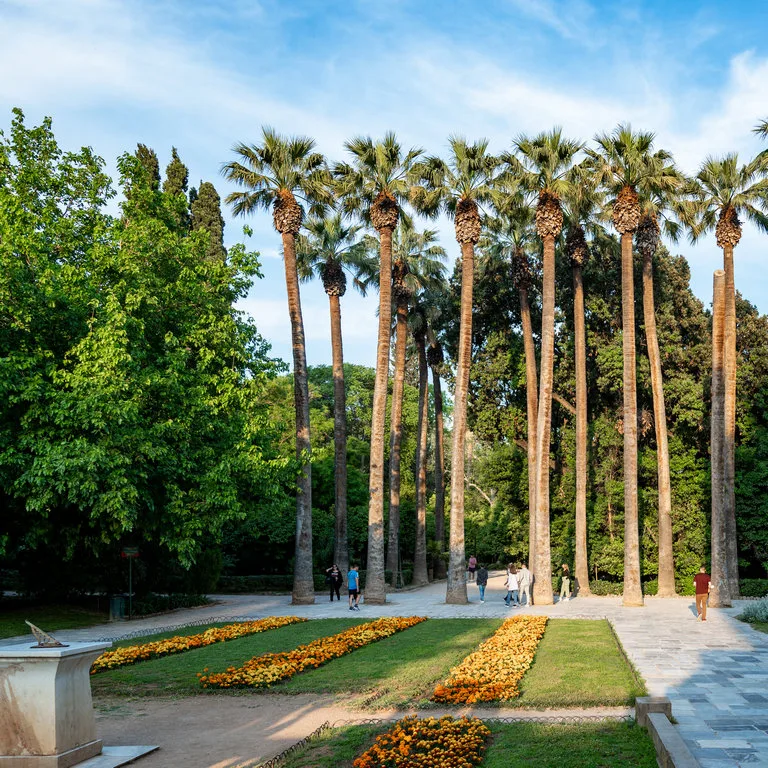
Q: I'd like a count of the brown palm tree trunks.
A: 14